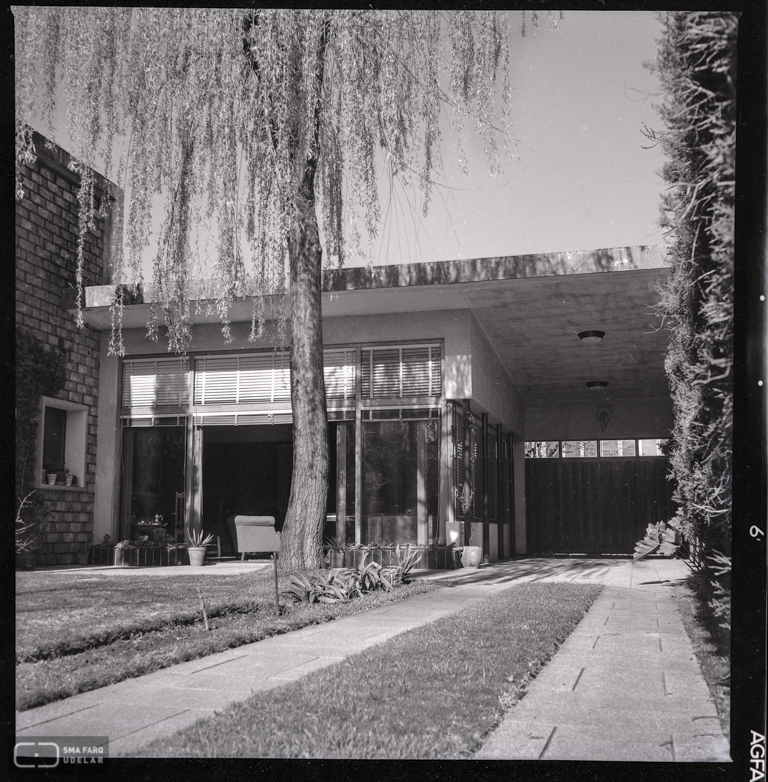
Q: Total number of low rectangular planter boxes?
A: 2